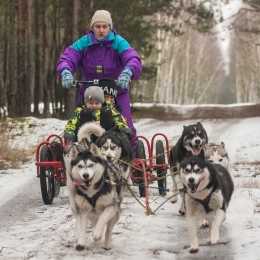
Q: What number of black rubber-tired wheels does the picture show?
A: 4